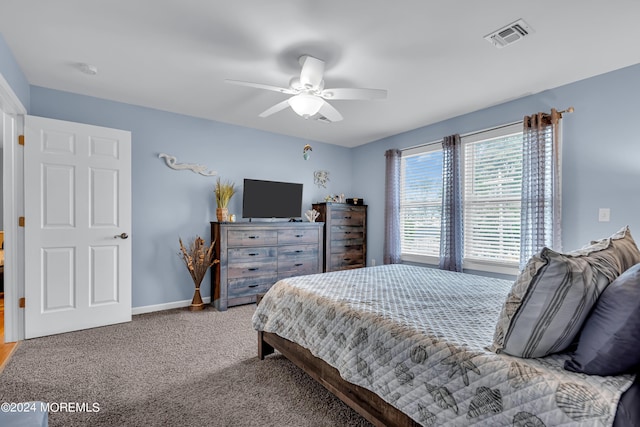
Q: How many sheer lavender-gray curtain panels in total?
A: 3